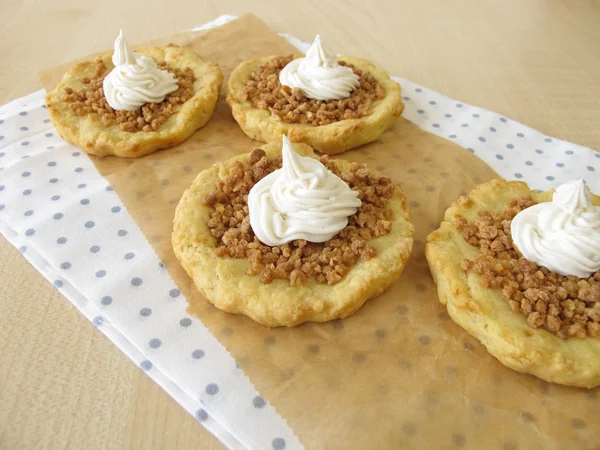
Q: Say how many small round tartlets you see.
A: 4